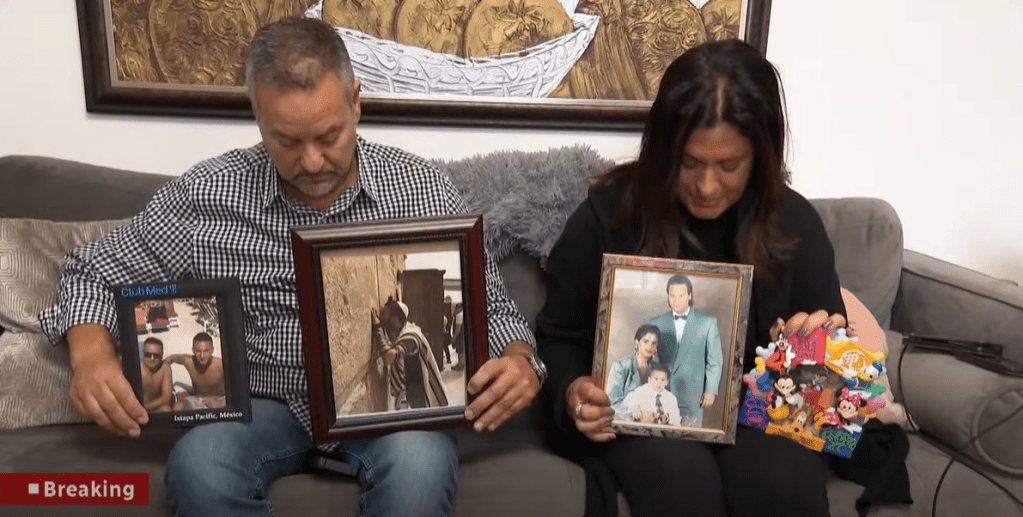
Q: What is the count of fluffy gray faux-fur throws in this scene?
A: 1